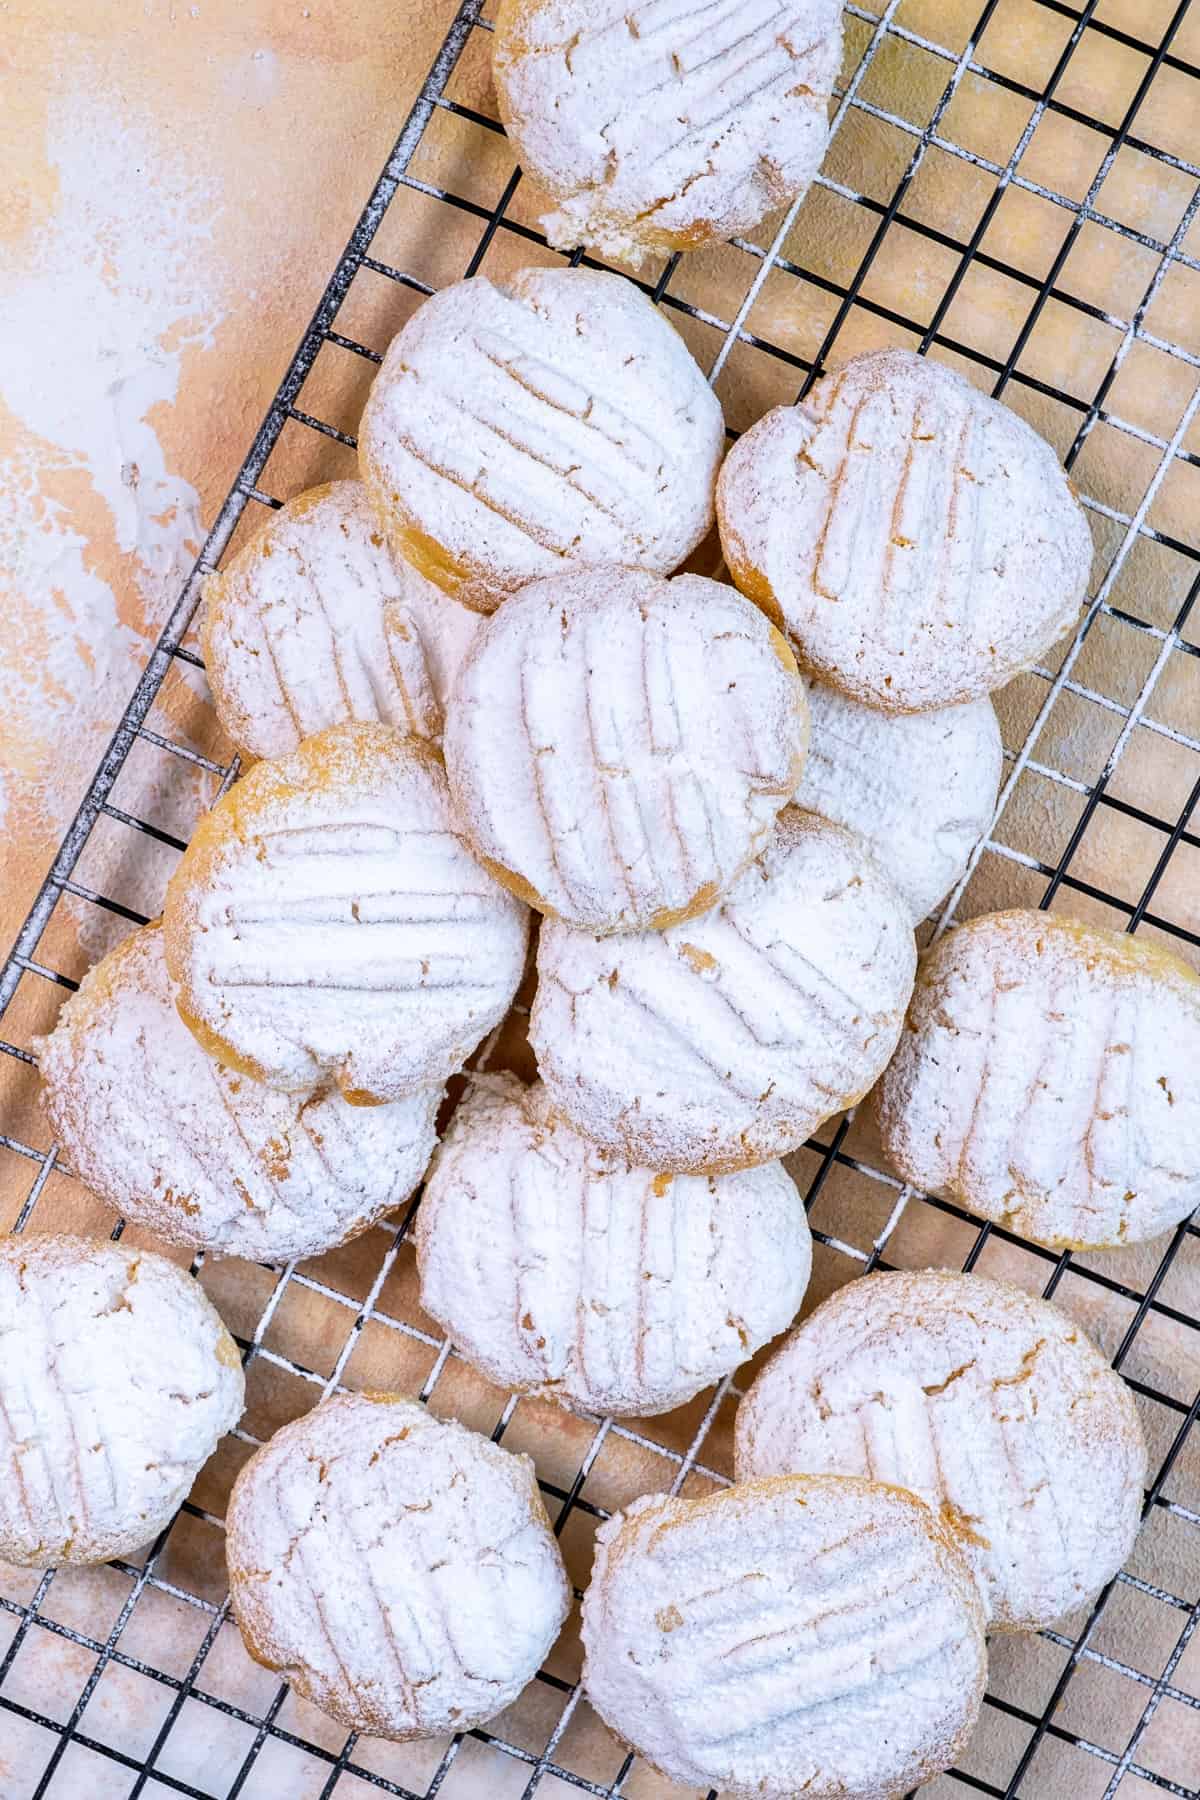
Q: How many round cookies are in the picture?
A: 15